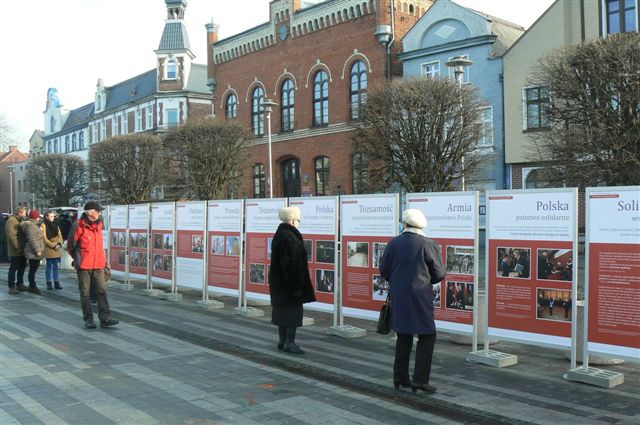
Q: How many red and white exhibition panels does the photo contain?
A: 11